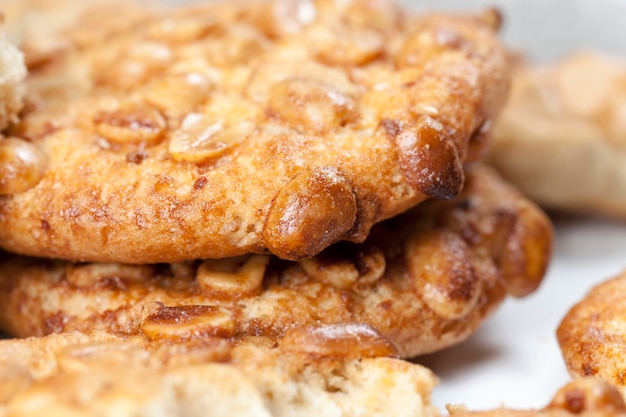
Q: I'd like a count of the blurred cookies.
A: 1